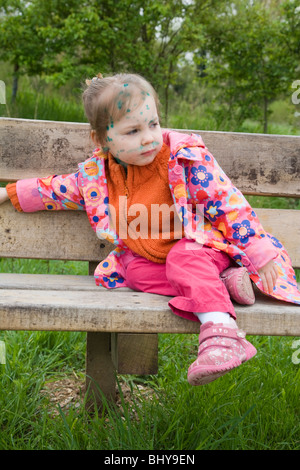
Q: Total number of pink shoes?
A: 2